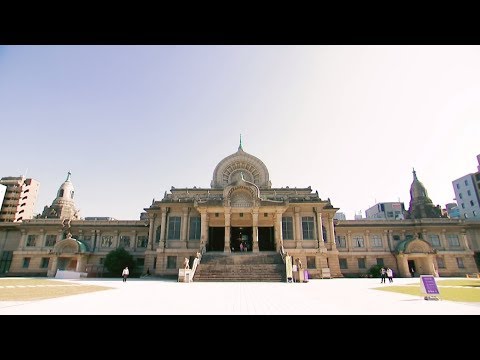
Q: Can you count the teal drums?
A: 0